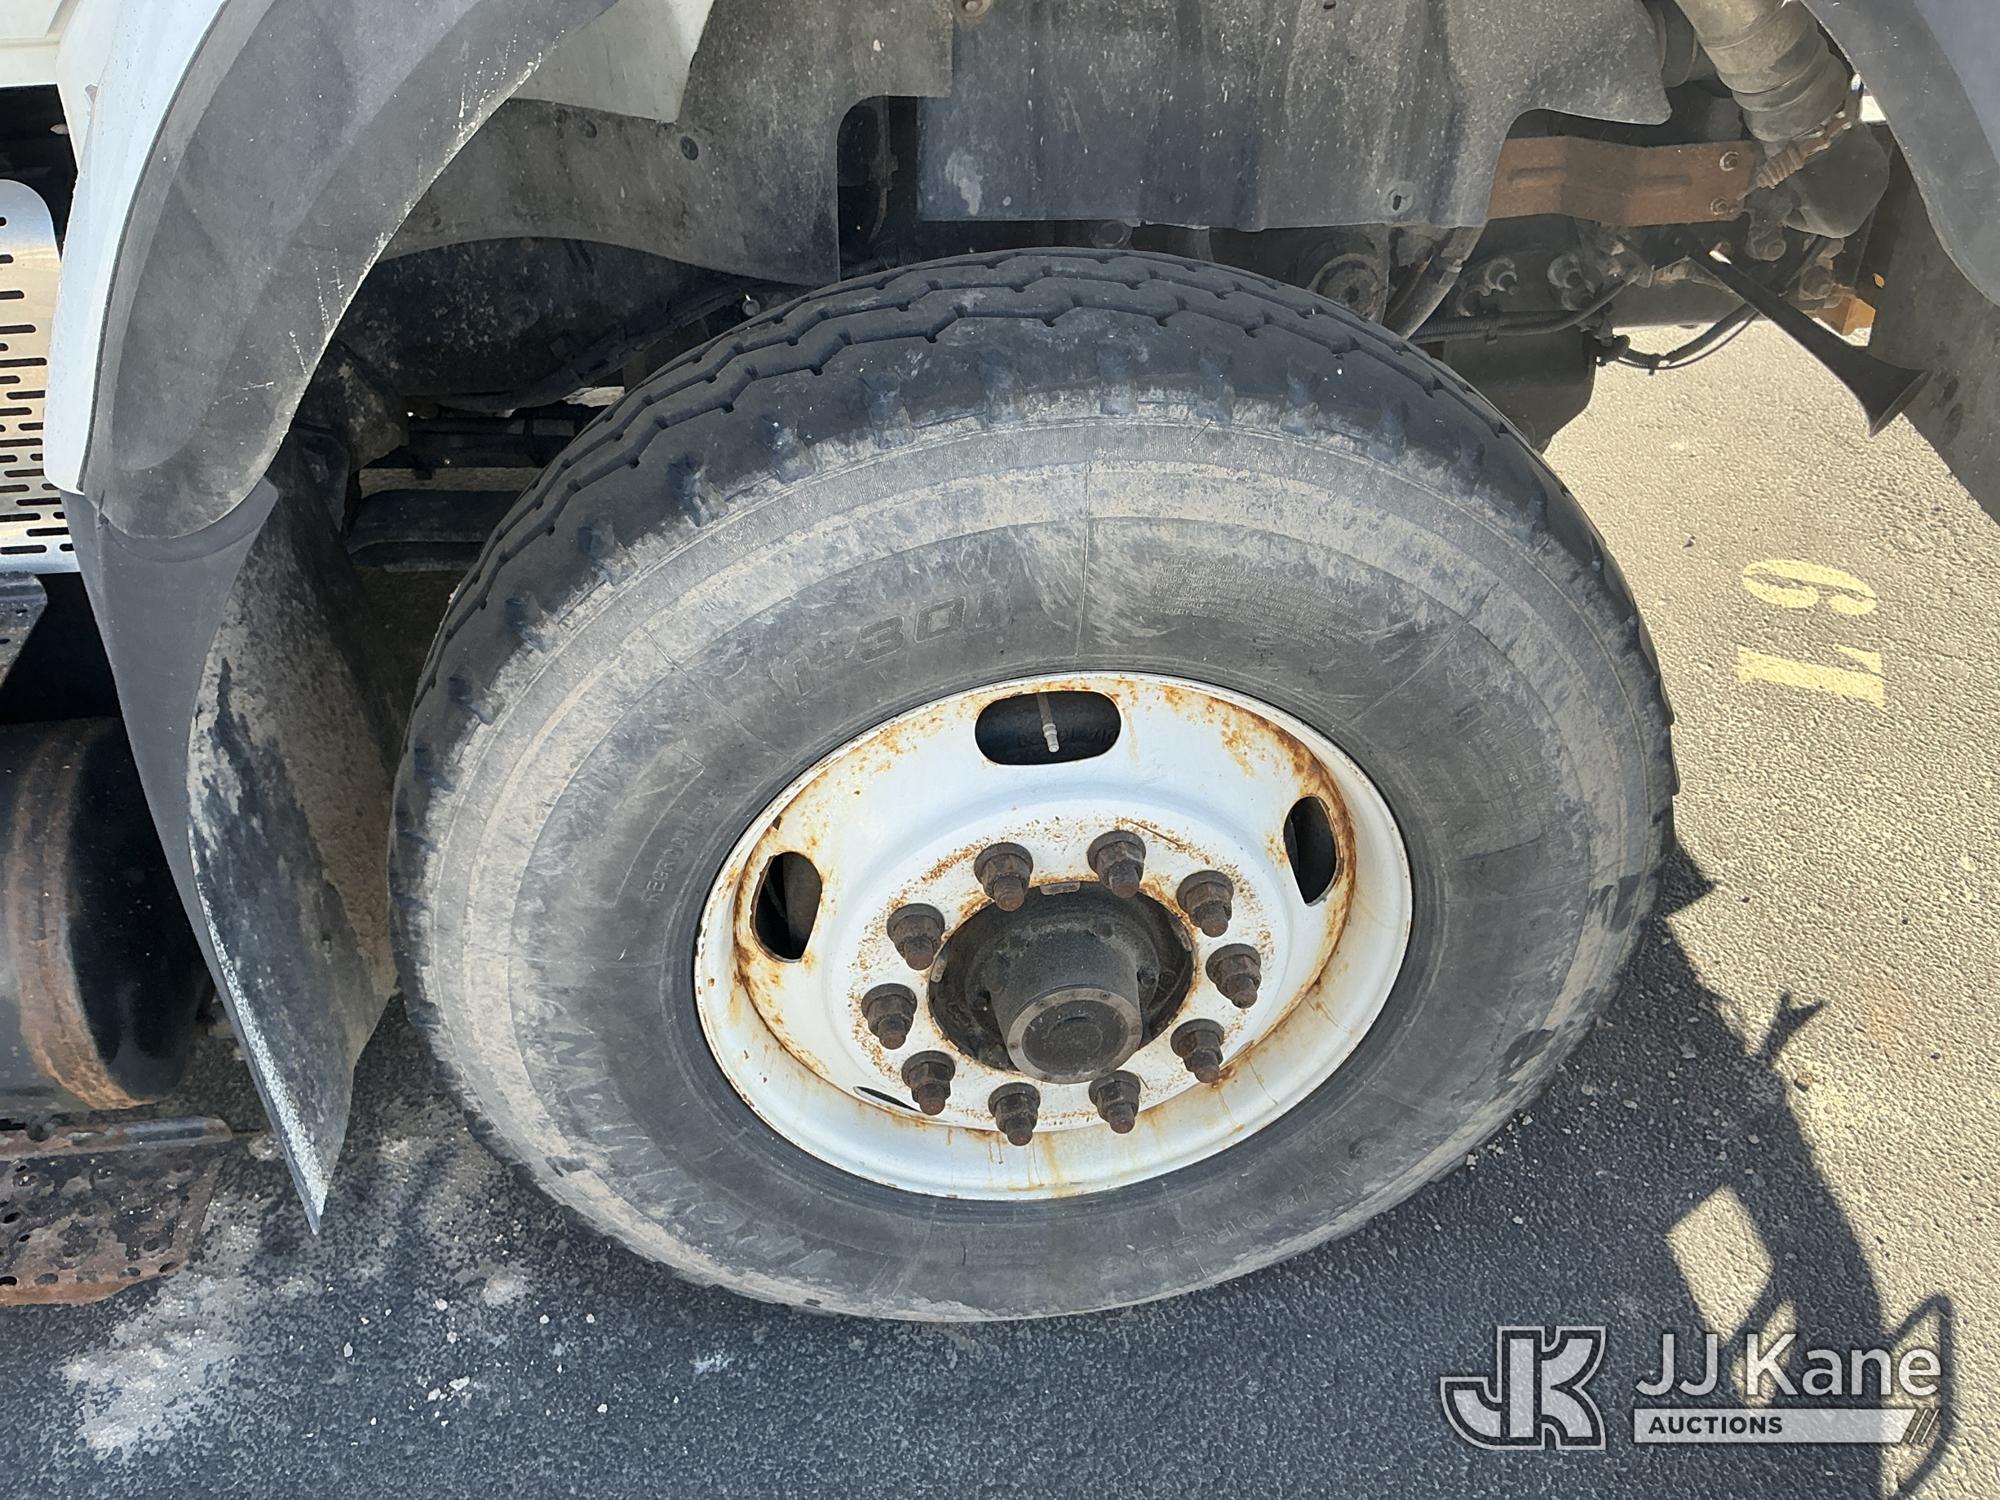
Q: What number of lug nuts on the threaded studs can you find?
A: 10